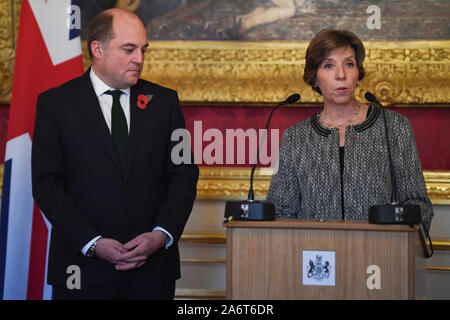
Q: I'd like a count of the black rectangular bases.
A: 2